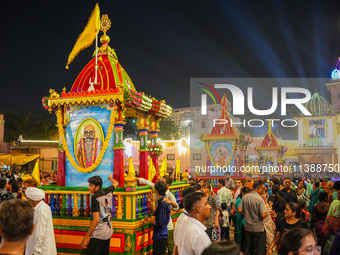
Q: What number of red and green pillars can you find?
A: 4